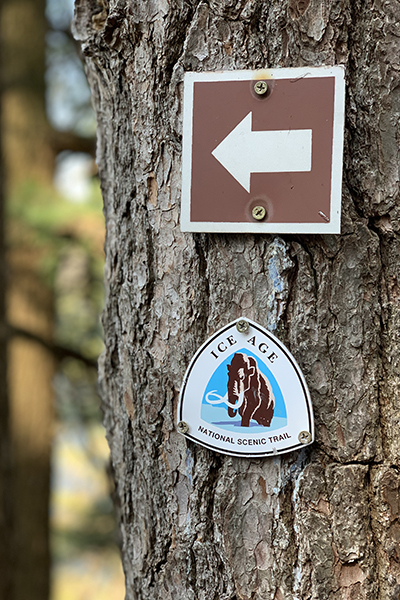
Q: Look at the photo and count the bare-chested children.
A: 0